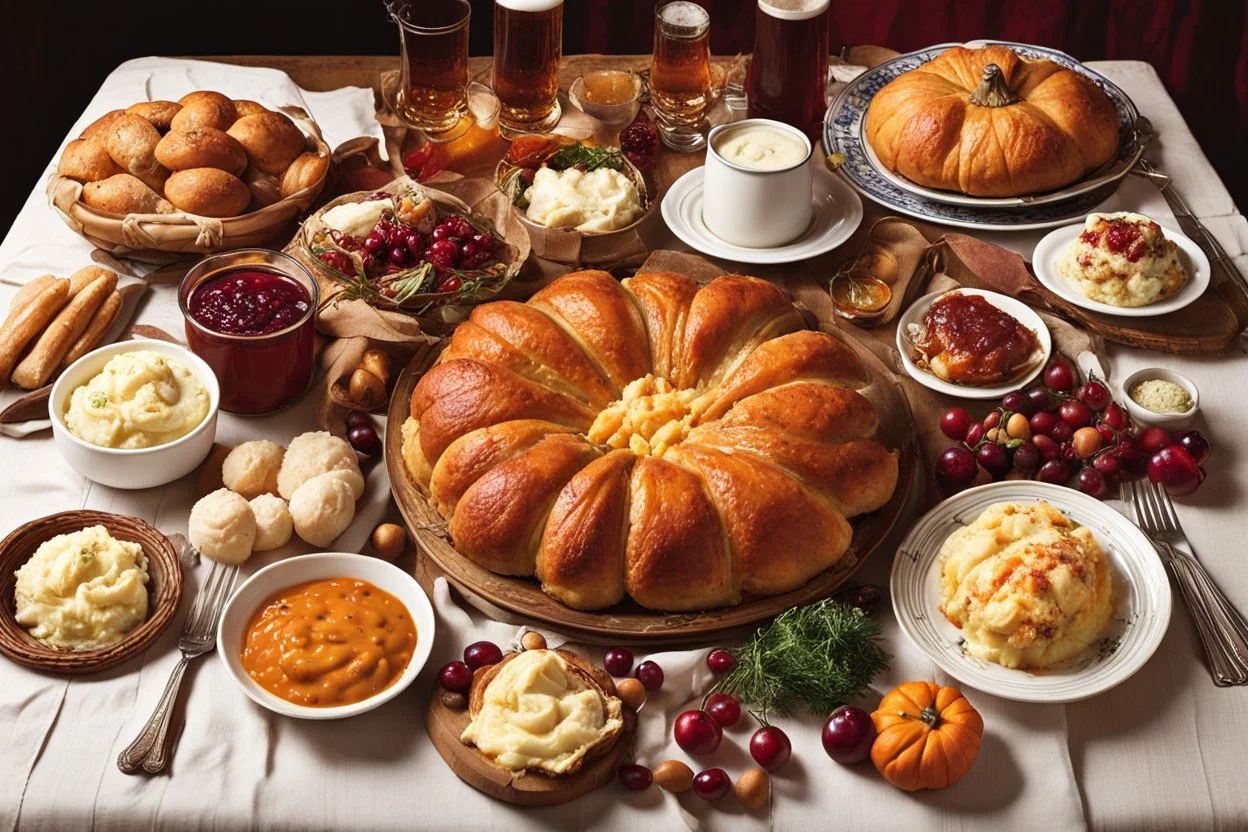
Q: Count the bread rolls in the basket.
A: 11